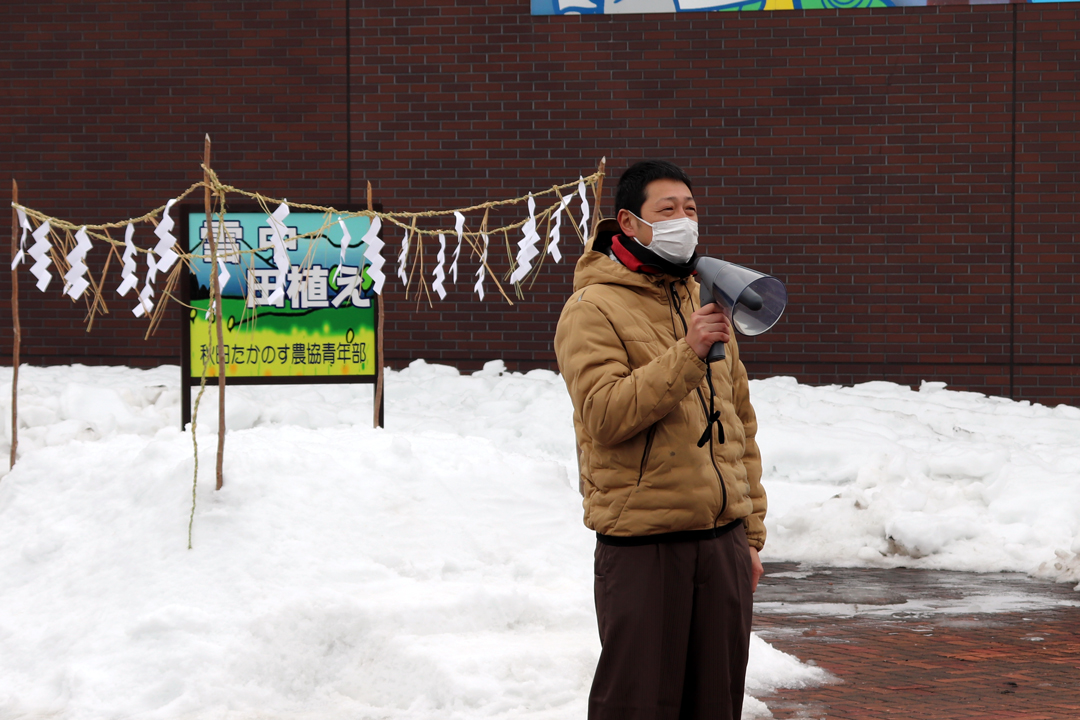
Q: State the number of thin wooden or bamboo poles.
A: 4